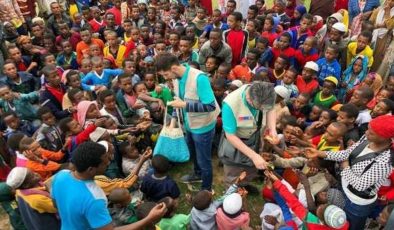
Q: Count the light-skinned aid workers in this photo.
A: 2